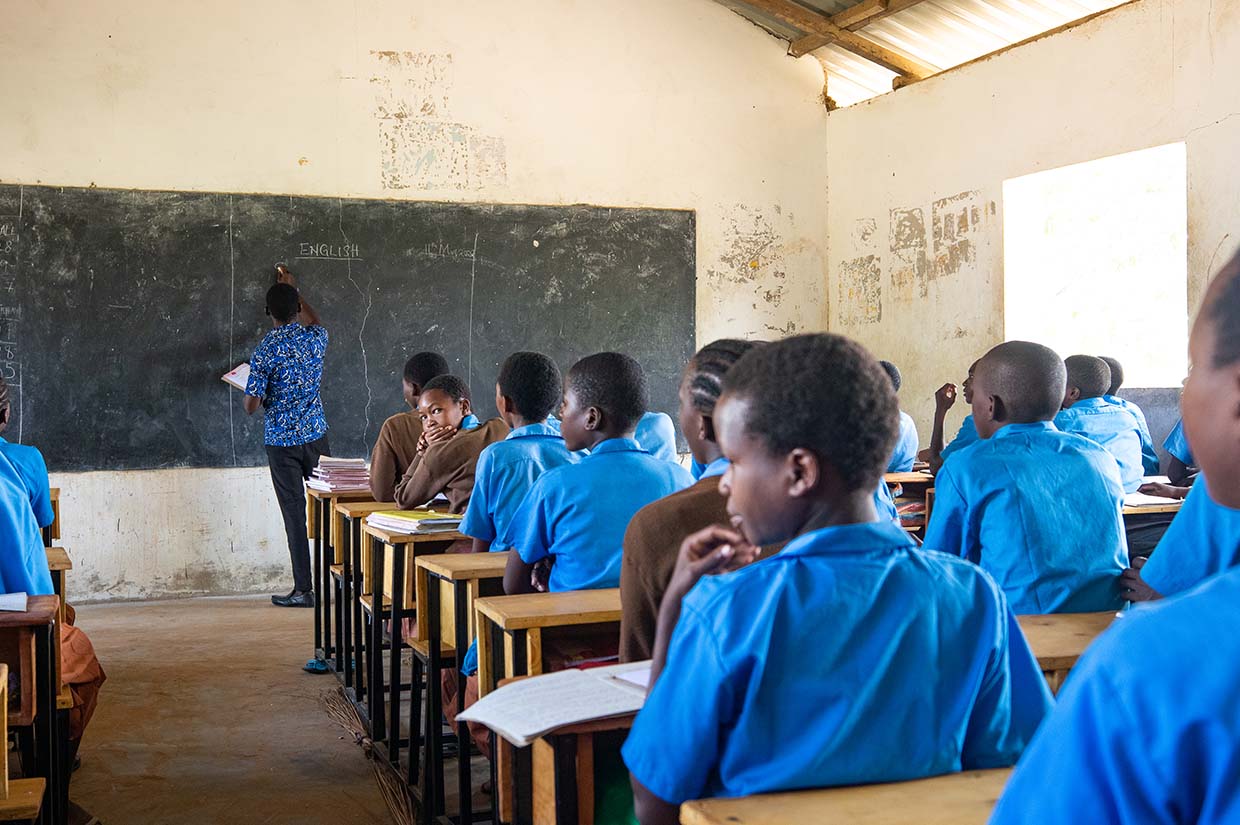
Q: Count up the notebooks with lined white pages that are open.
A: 1